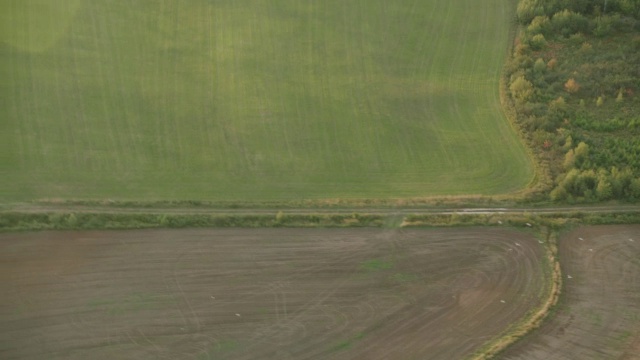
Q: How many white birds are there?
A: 12